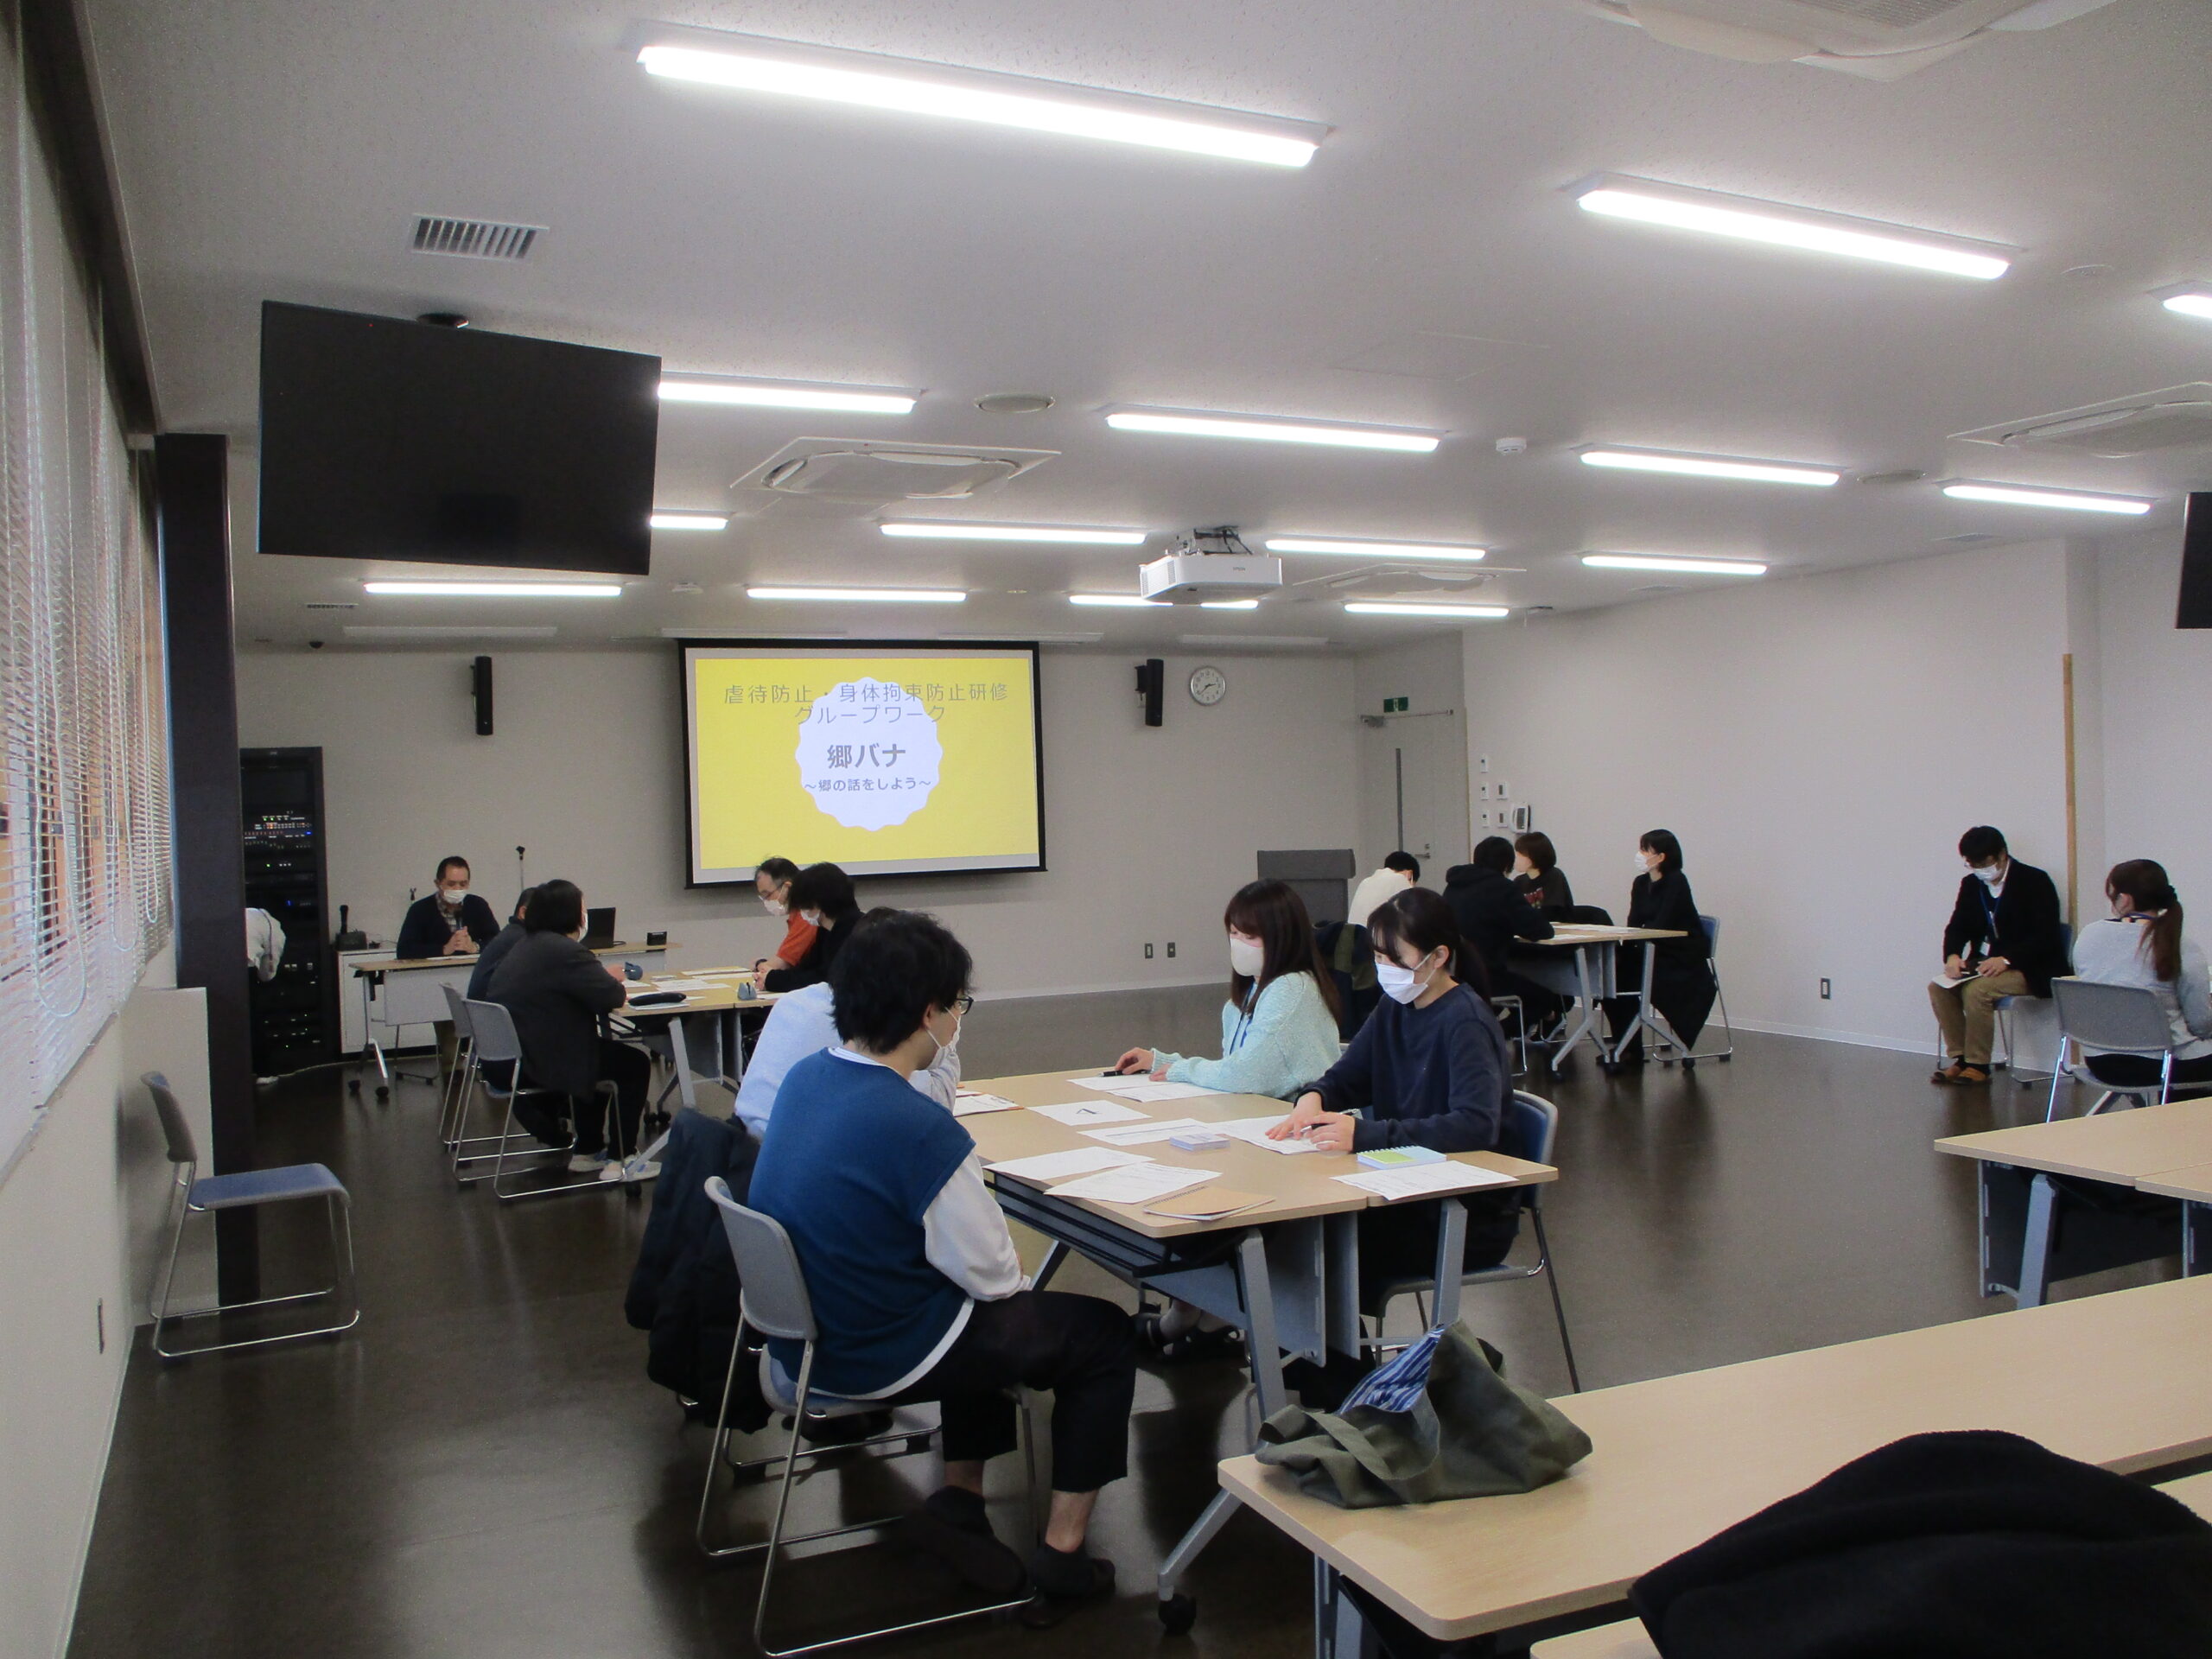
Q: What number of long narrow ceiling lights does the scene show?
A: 15